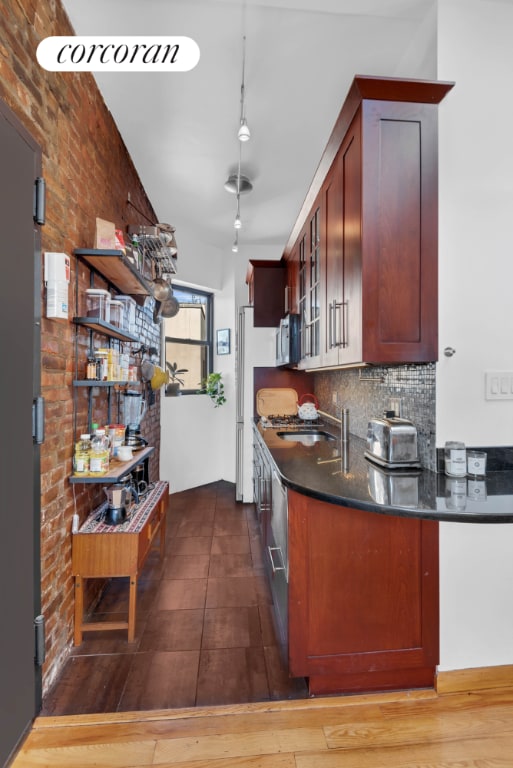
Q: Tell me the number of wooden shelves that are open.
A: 4